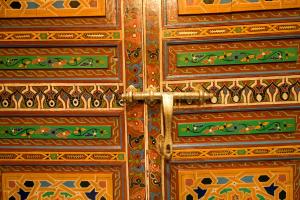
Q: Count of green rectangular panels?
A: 4